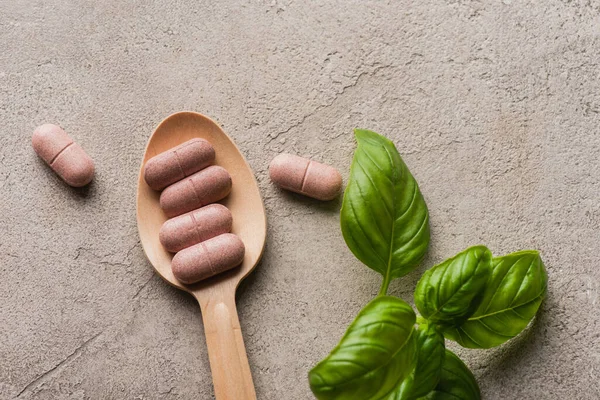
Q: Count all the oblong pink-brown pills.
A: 6